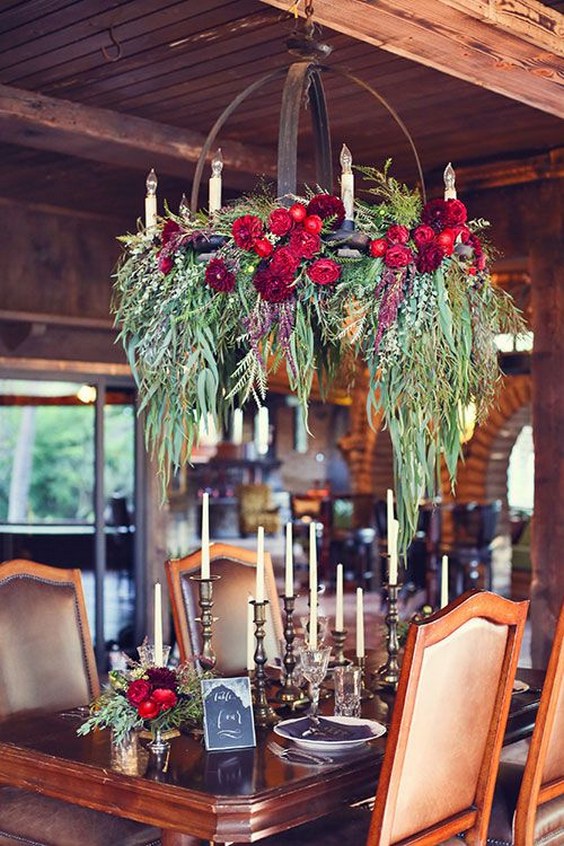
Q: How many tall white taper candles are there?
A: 11